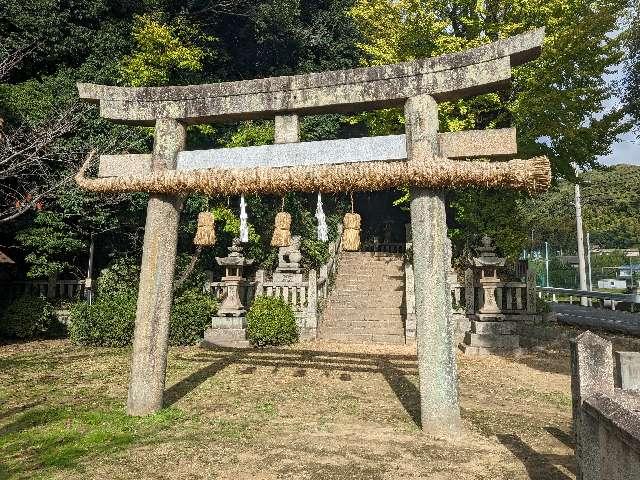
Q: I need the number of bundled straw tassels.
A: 3